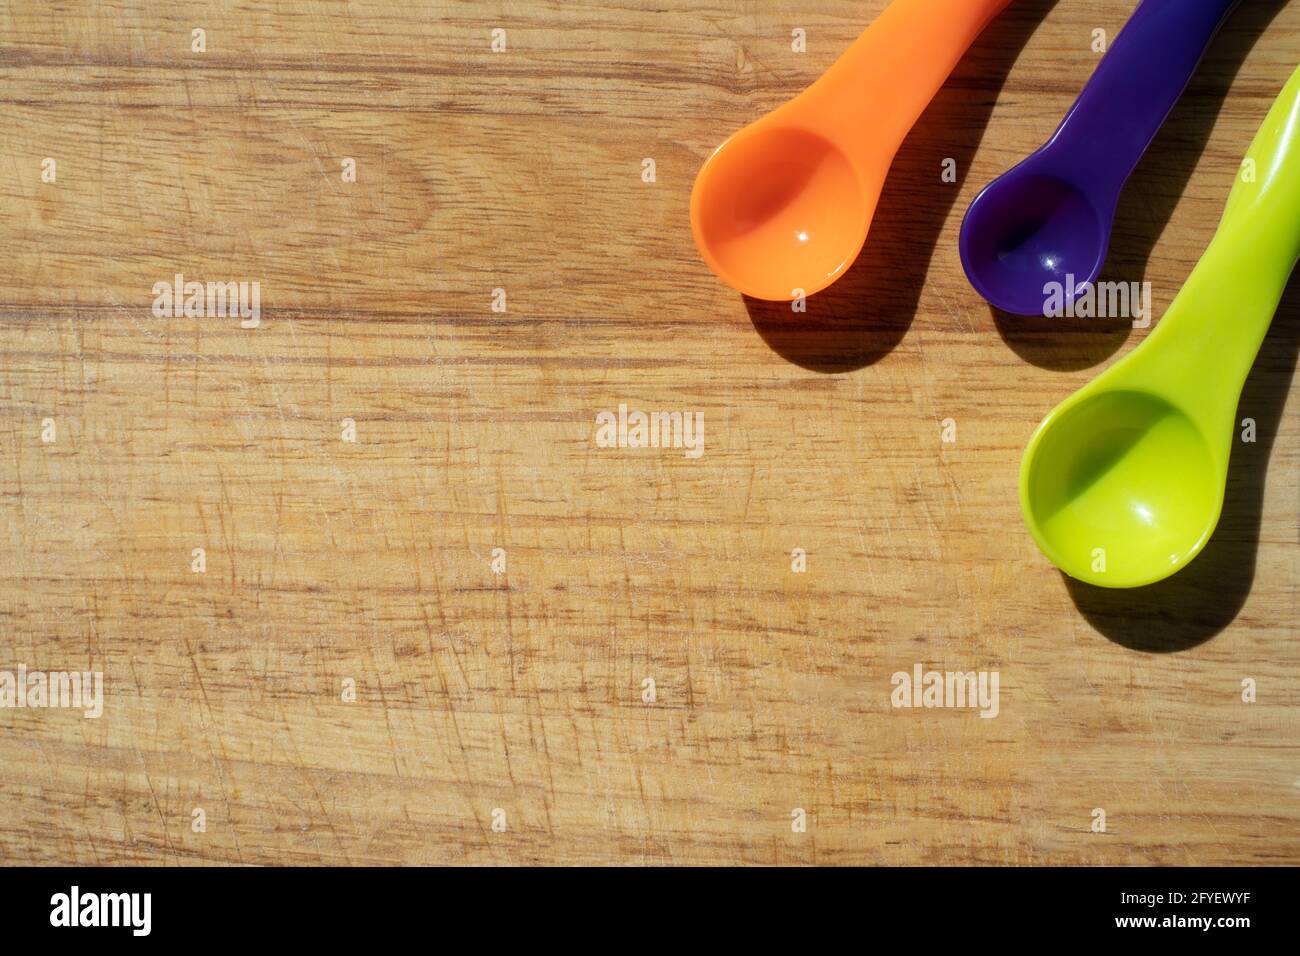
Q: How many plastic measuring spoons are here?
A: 3